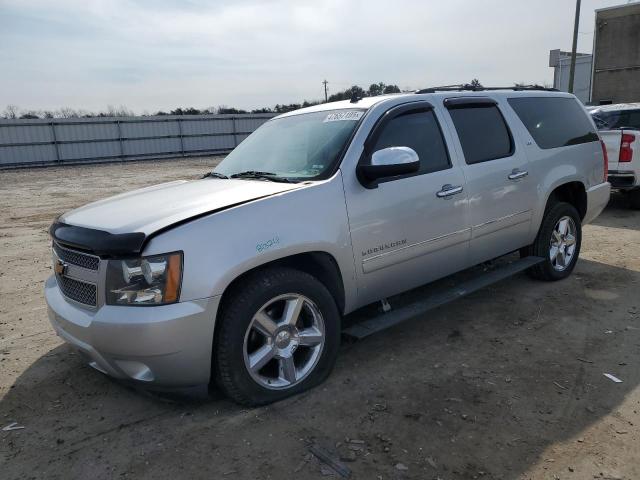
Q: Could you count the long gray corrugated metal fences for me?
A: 1